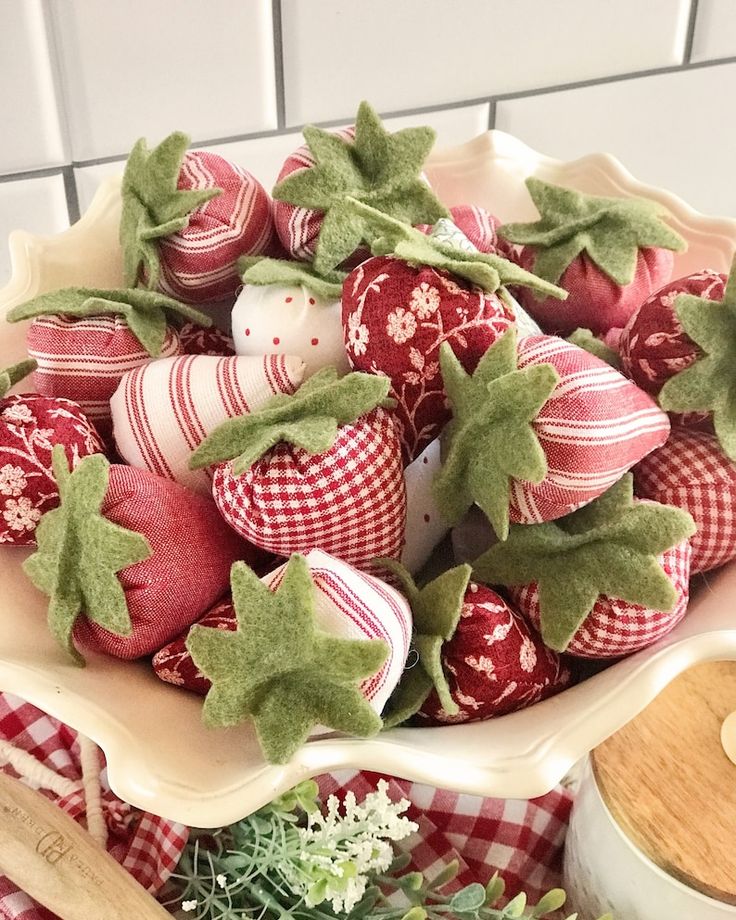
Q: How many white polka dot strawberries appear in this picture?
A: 2